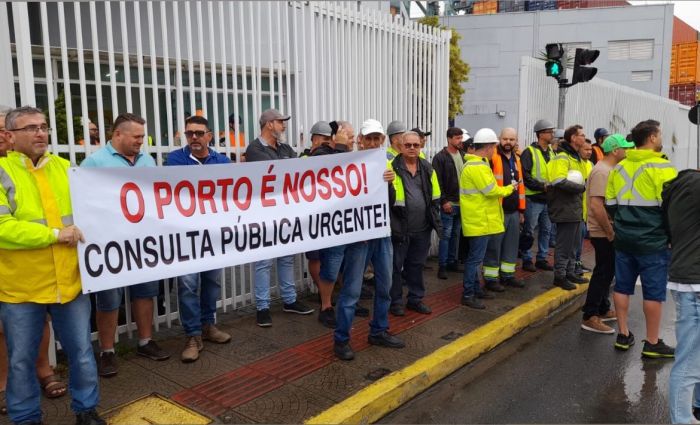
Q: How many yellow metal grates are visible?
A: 1